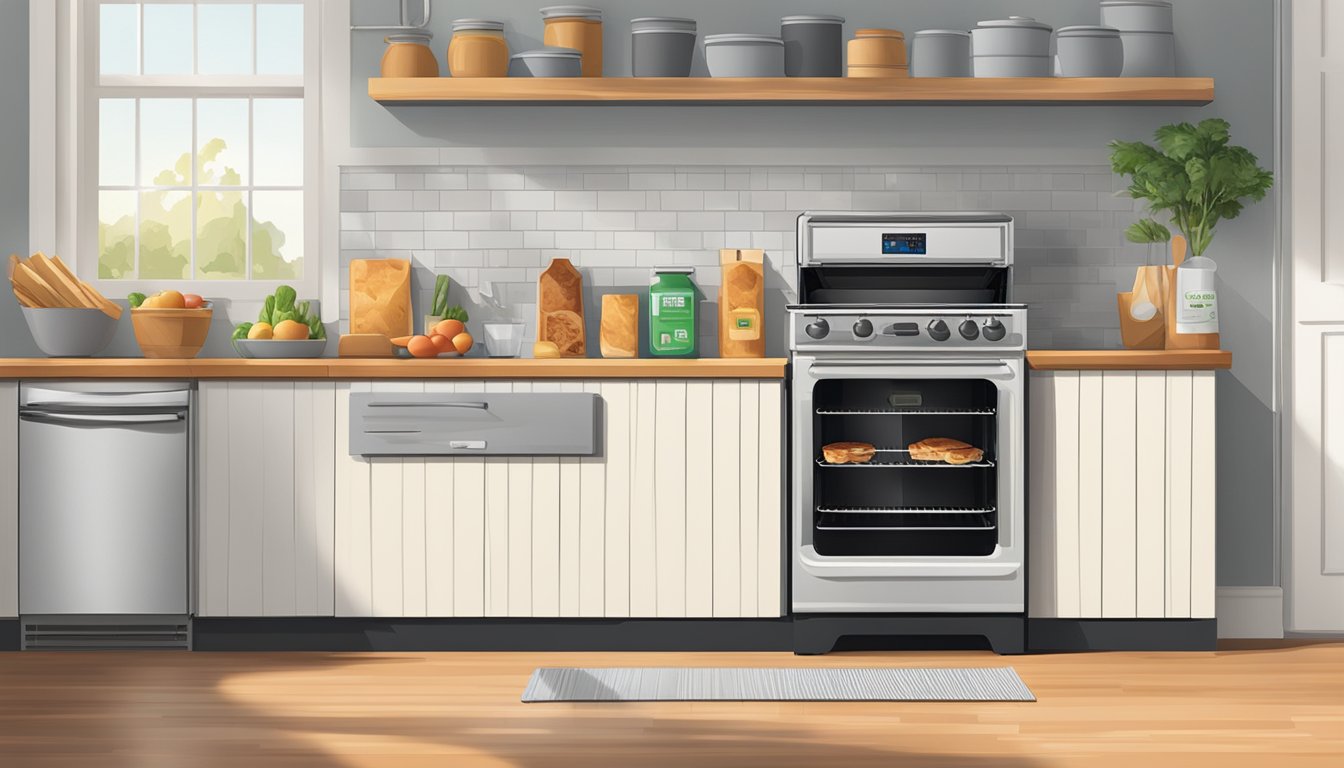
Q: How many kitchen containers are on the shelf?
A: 12